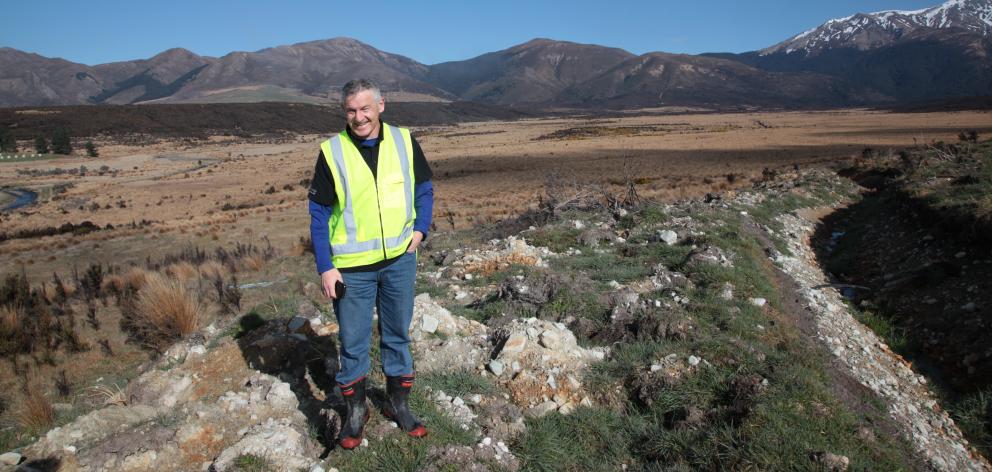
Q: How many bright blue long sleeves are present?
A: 2